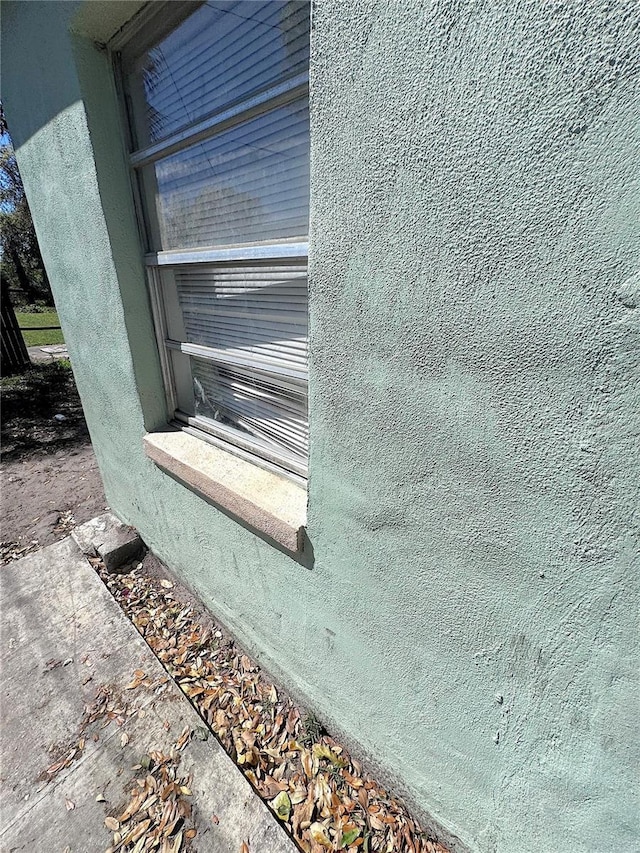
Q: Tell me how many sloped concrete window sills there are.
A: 1